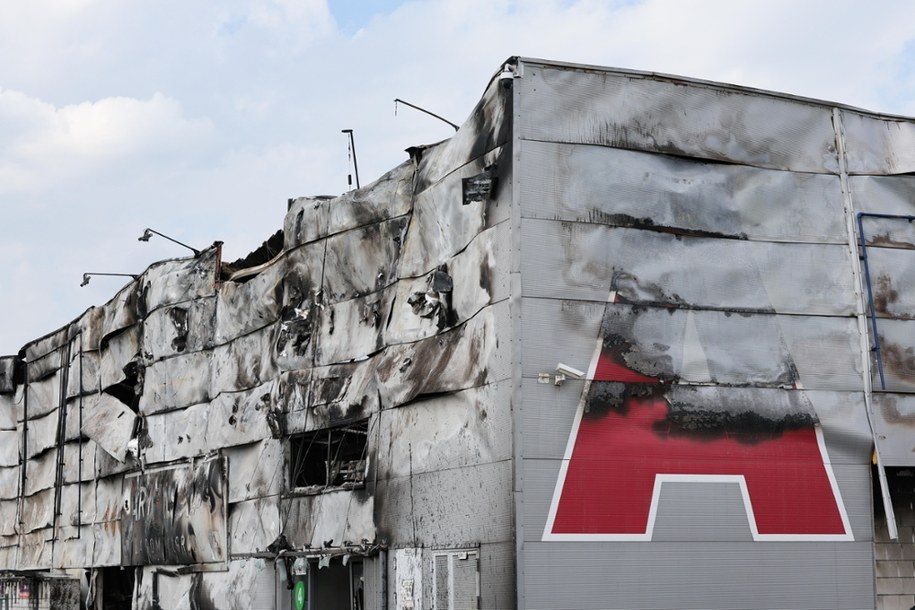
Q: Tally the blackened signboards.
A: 1